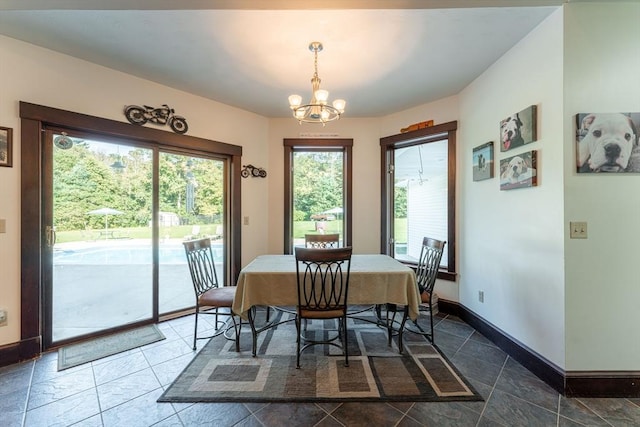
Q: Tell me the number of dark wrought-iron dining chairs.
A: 4